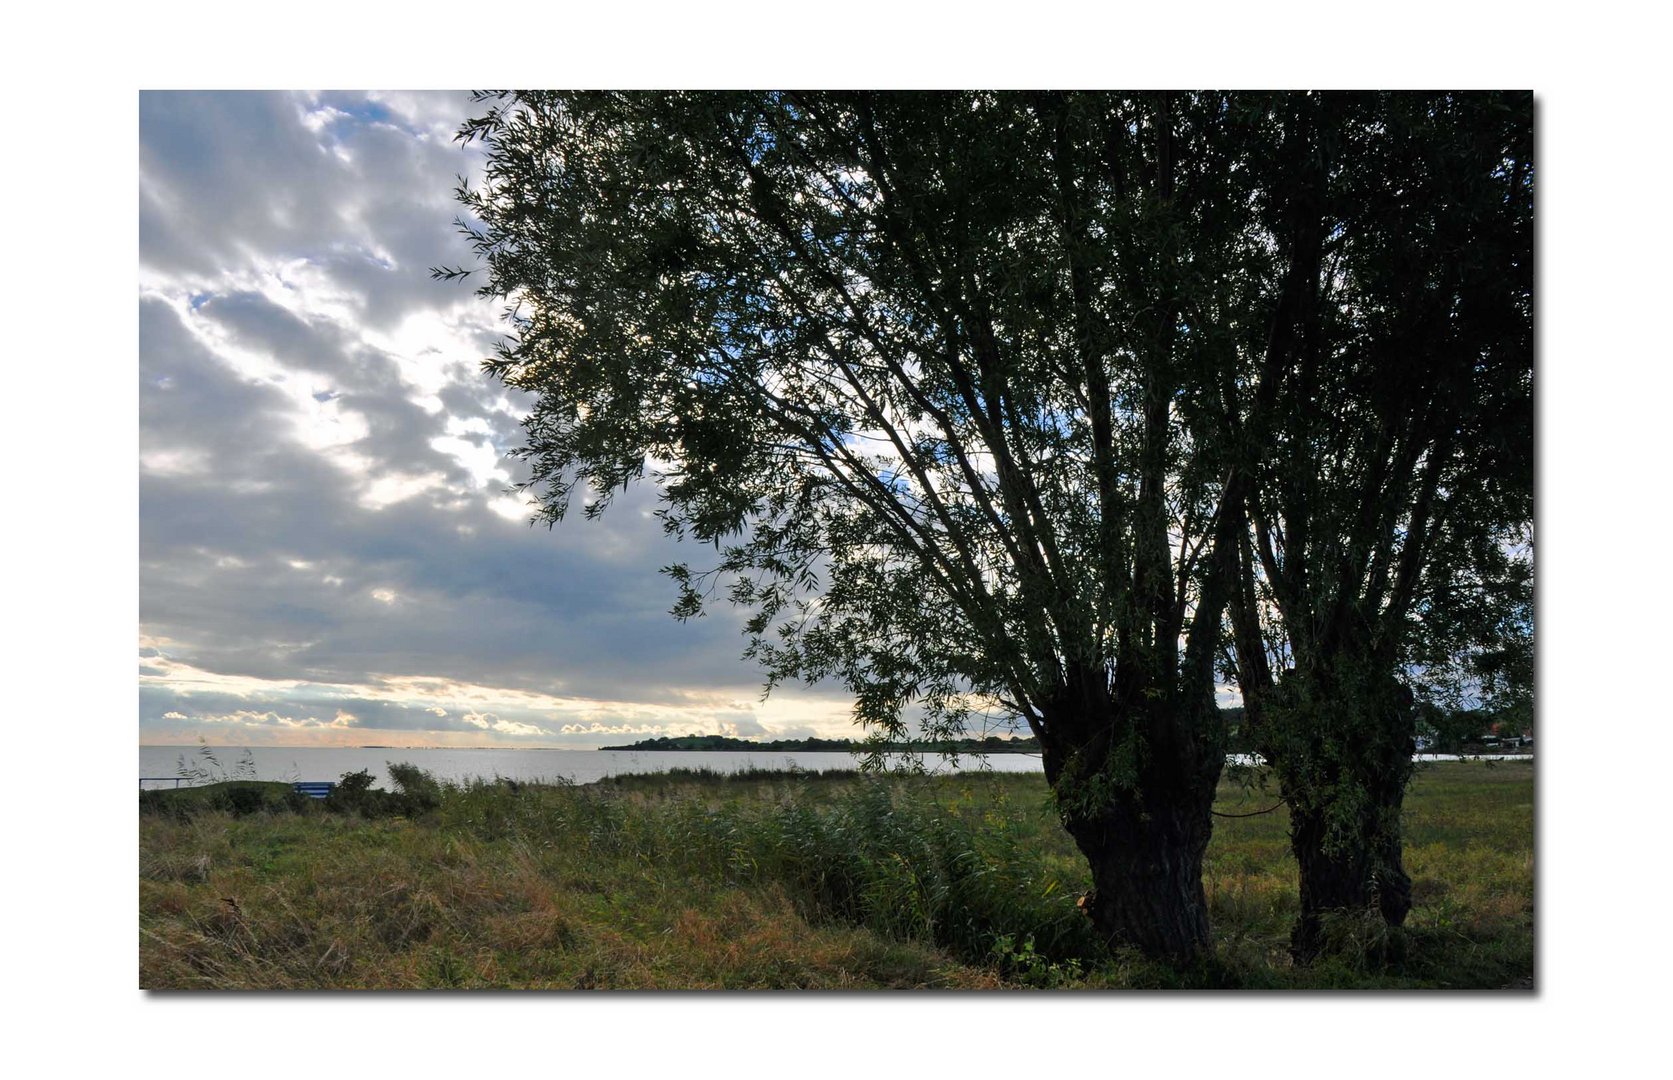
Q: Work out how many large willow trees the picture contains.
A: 2